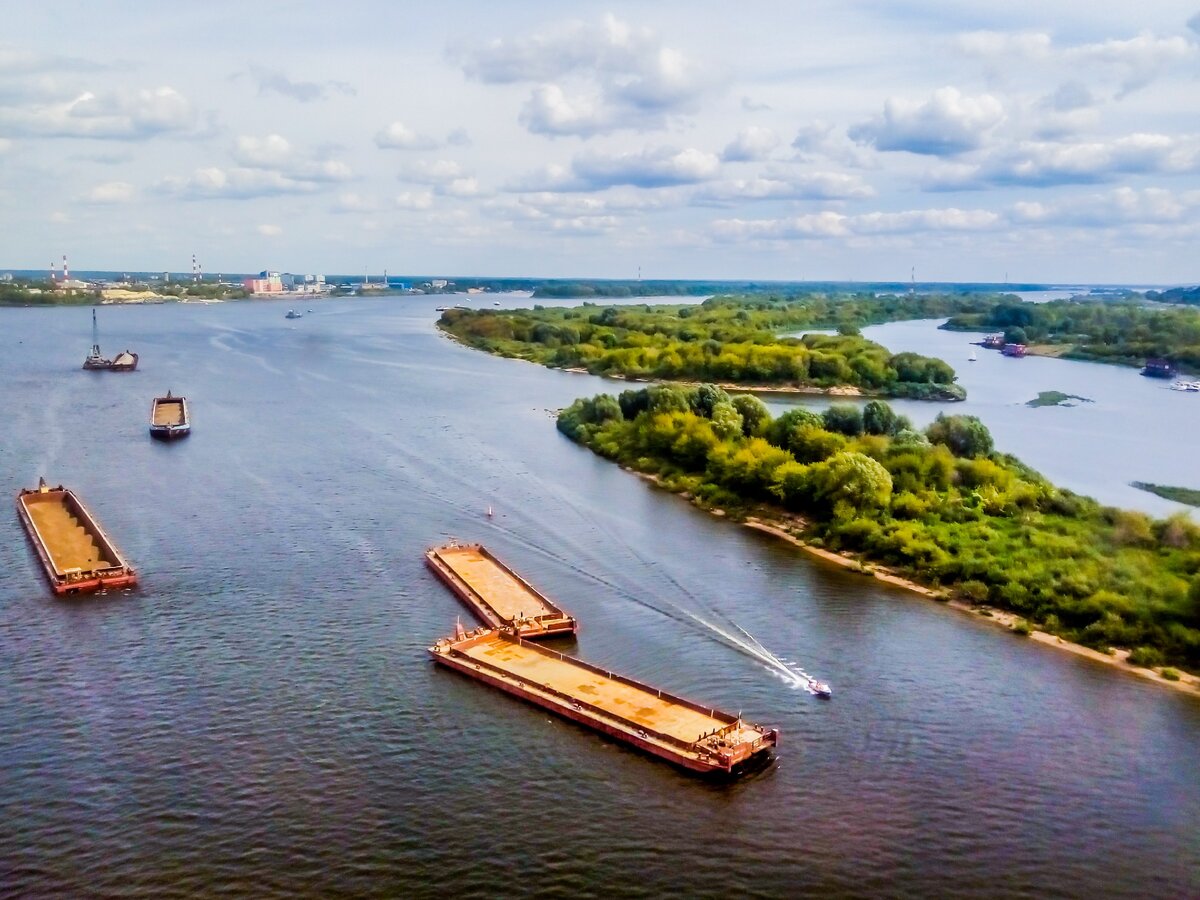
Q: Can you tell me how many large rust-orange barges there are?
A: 3